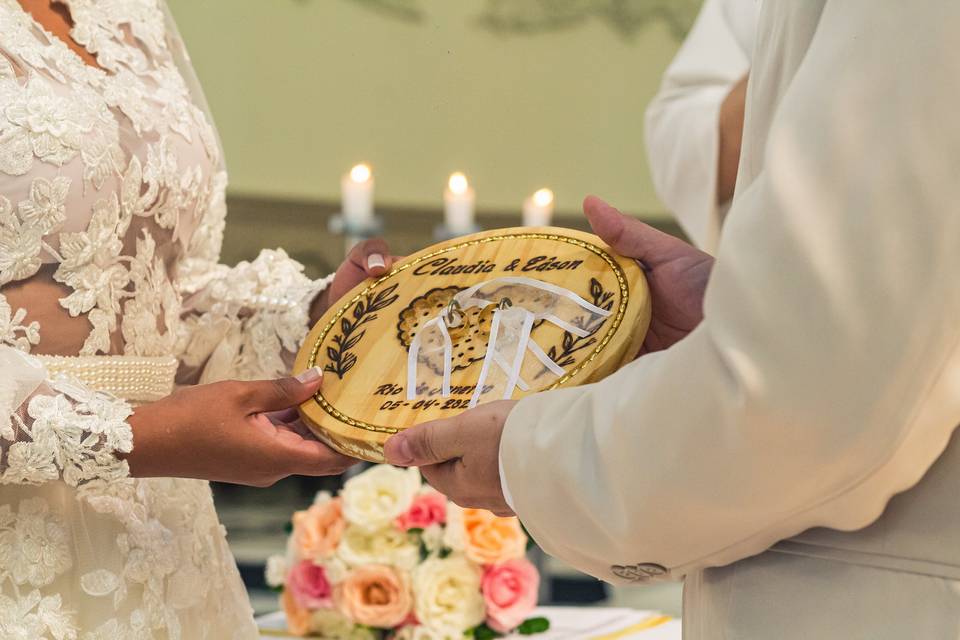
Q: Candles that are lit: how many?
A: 3